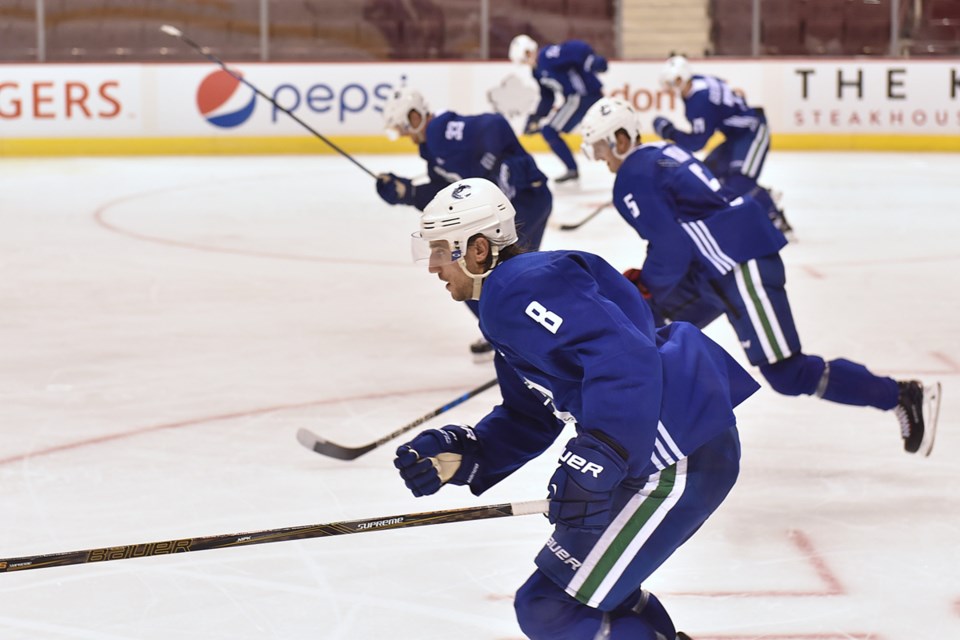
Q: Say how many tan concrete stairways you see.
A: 1